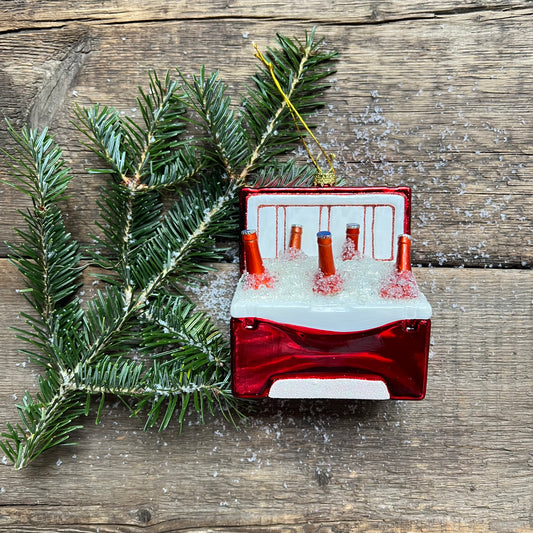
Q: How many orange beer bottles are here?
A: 5